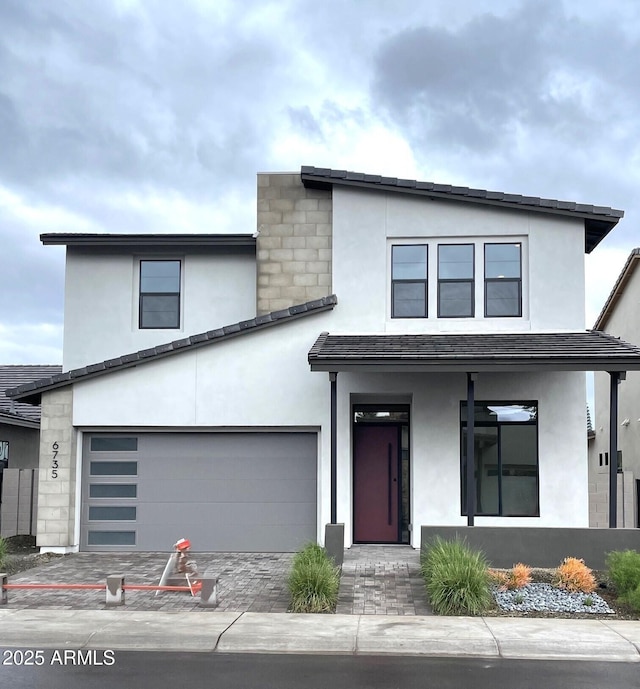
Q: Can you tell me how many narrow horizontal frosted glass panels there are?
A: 5